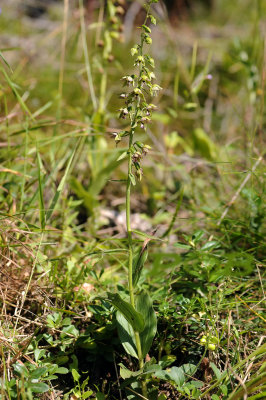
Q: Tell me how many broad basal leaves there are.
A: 3